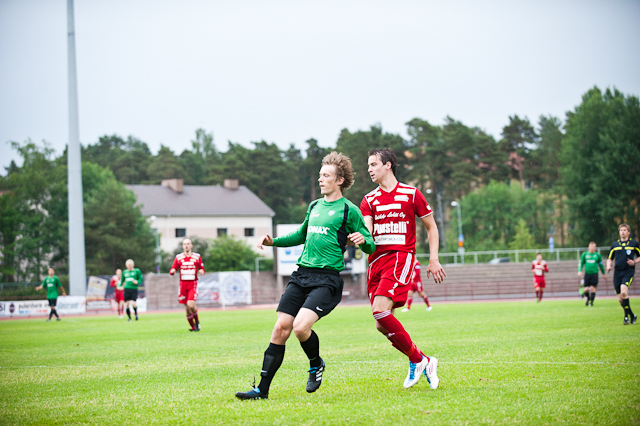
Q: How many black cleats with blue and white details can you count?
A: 2